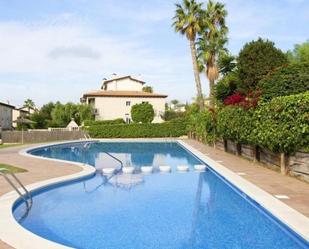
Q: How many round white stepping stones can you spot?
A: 6